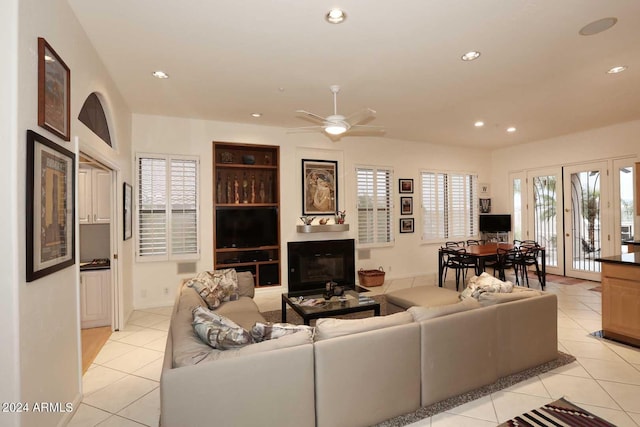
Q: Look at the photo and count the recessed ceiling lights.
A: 7